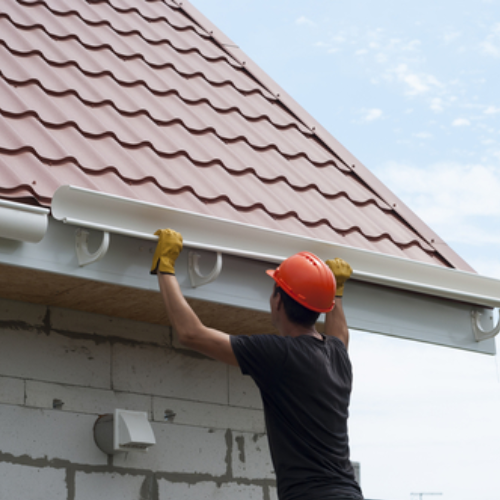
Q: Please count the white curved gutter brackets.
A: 3